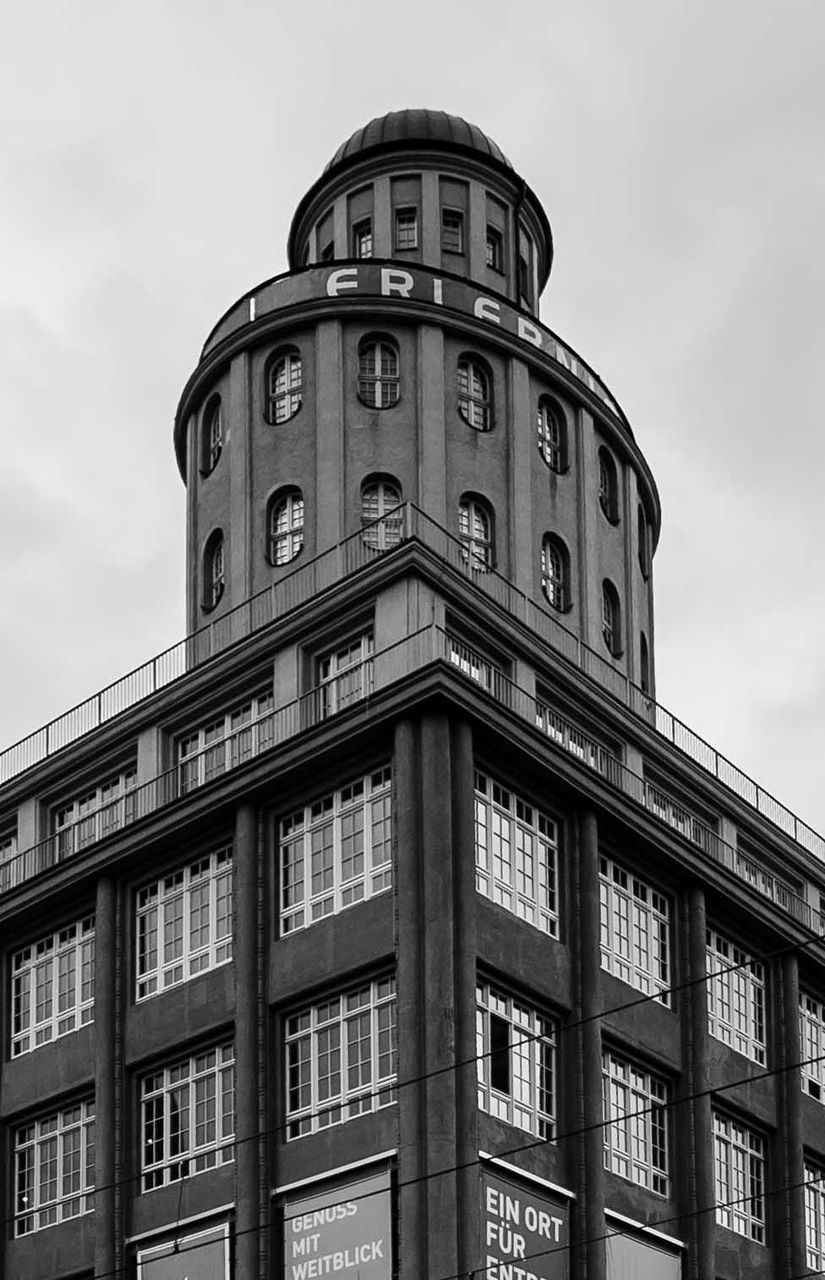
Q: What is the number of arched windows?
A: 14